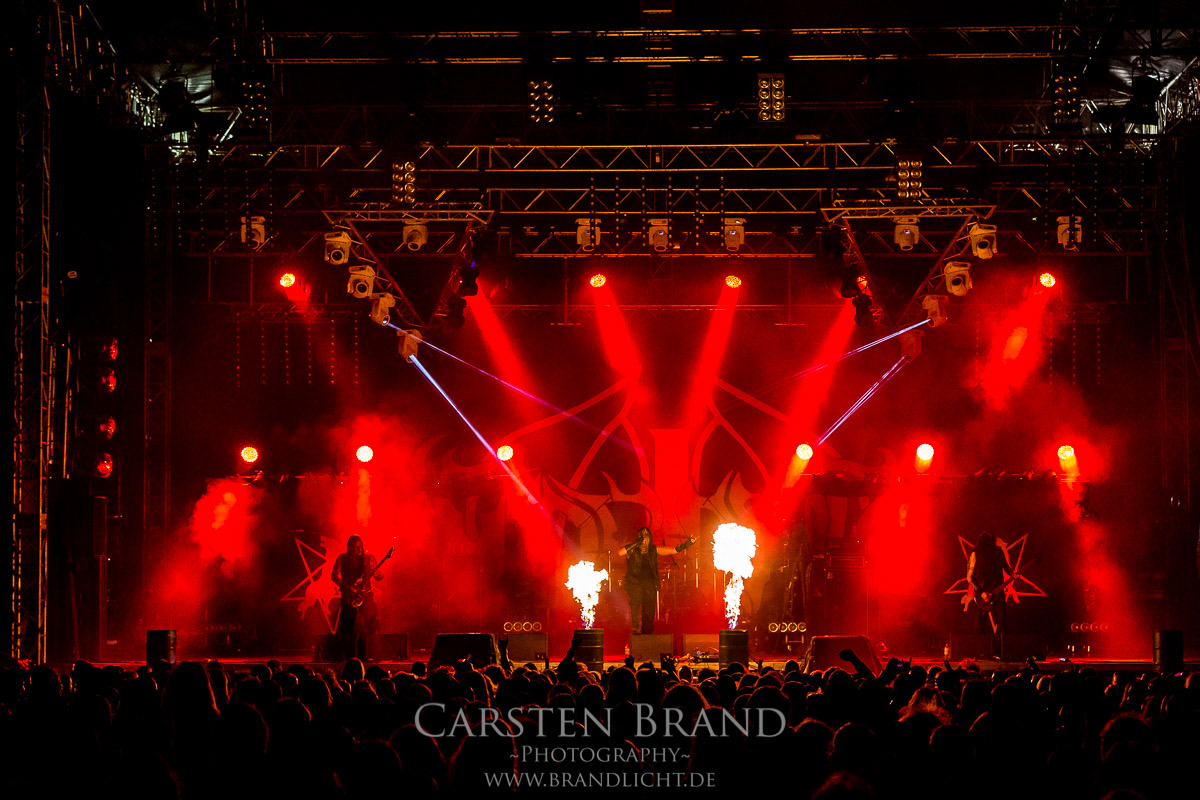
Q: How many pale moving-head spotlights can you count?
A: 15